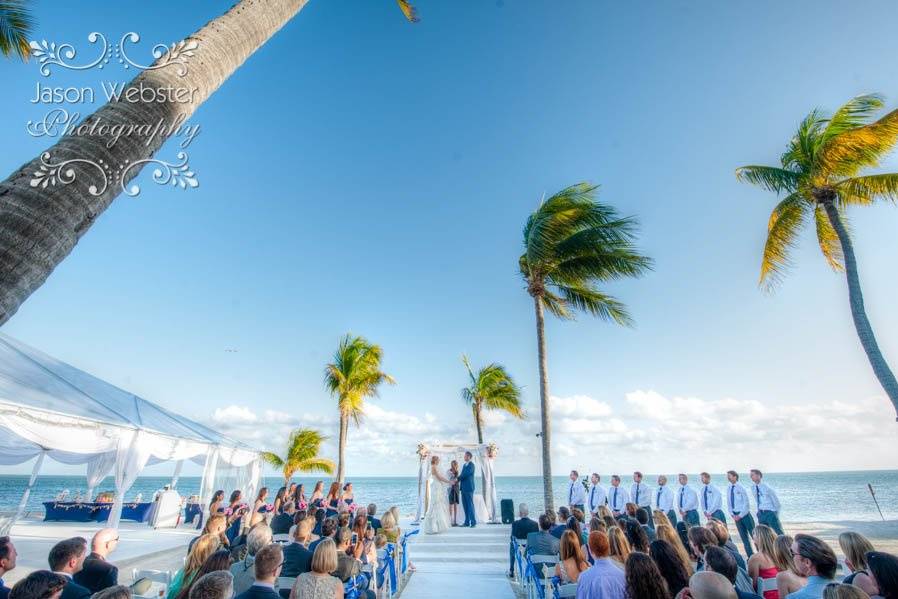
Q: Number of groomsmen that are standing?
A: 9